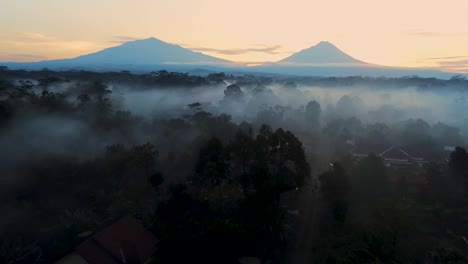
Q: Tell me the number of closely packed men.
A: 0